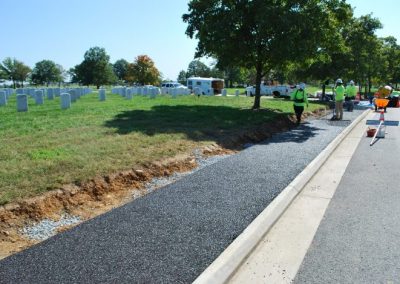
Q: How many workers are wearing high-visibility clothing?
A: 3